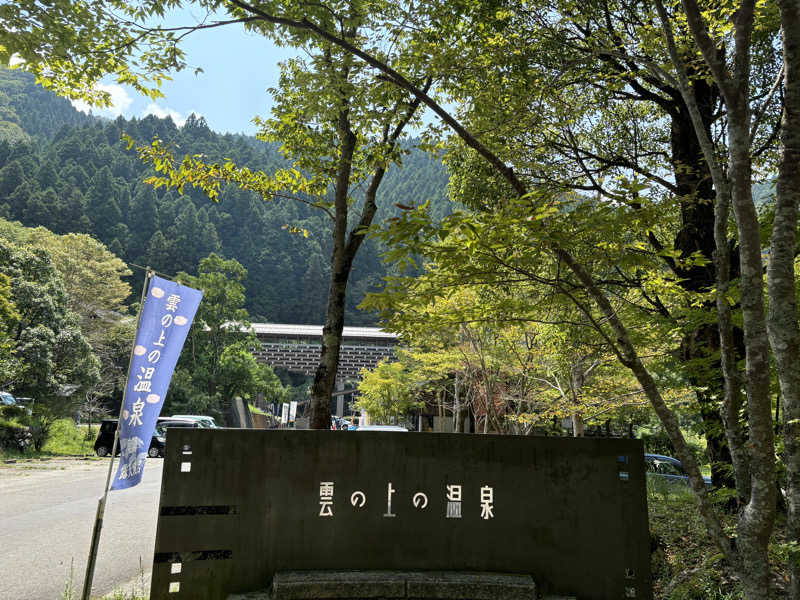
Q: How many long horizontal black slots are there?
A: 2